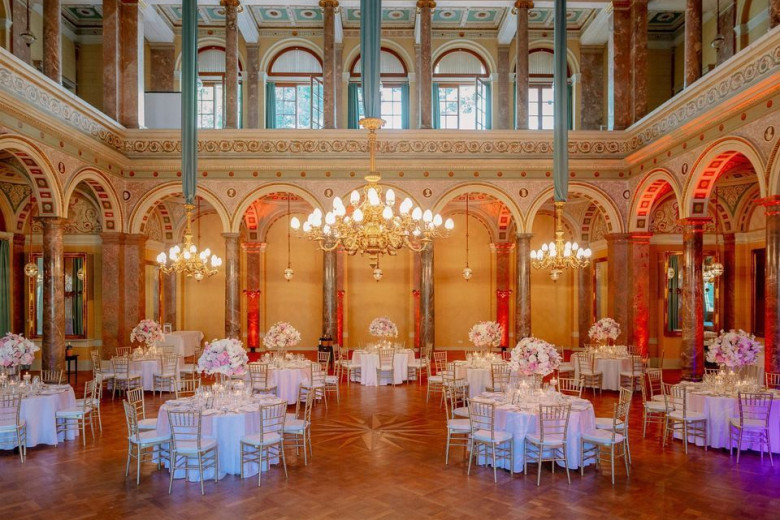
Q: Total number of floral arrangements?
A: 9